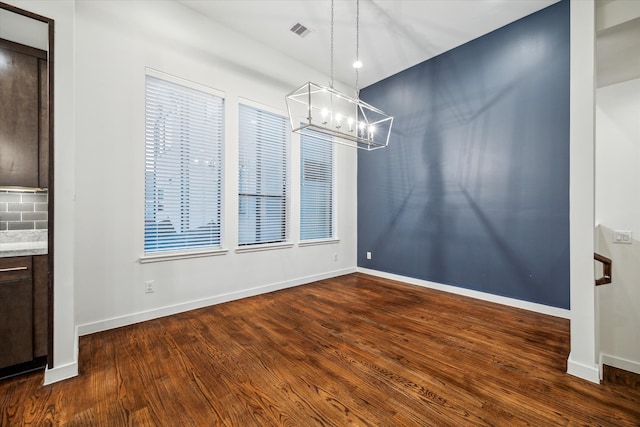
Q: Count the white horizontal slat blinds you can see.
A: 3